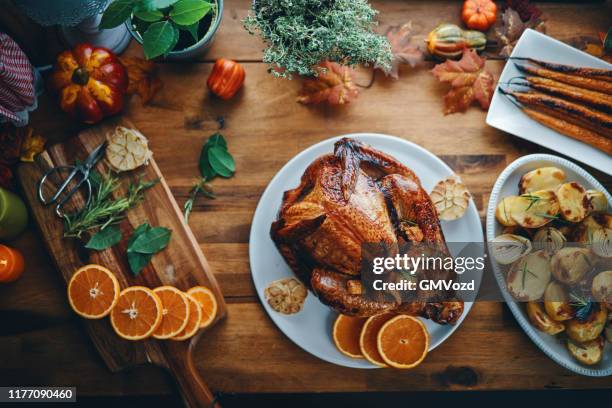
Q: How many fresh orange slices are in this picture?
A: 8